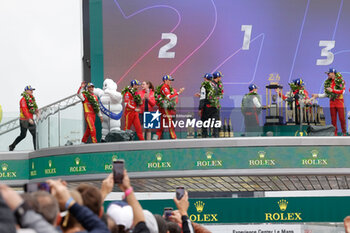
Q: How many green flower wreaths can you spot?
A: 9